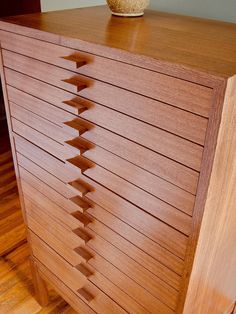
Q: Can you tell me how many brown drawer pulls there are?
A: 13